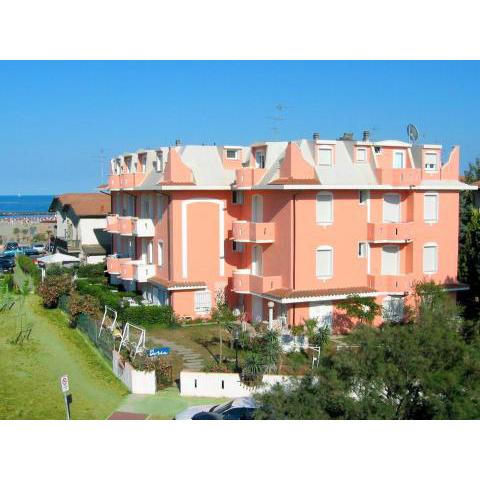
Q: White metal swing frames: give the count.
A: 2